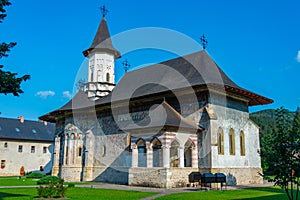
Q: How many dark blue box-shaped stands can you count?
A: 3